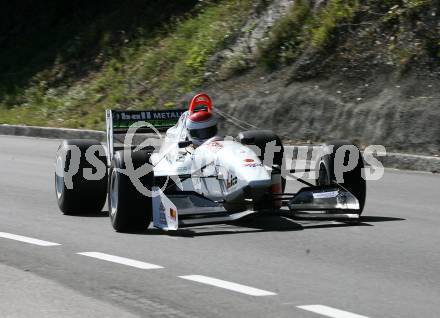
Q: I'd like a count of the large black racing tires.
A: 4